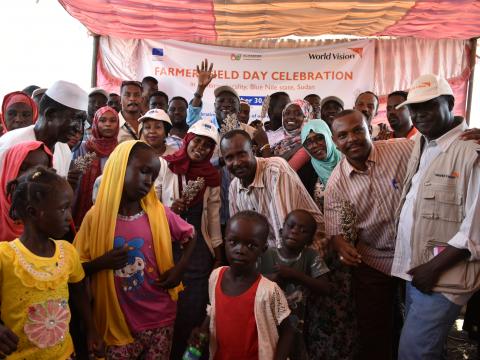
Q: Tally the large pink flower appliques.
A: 1